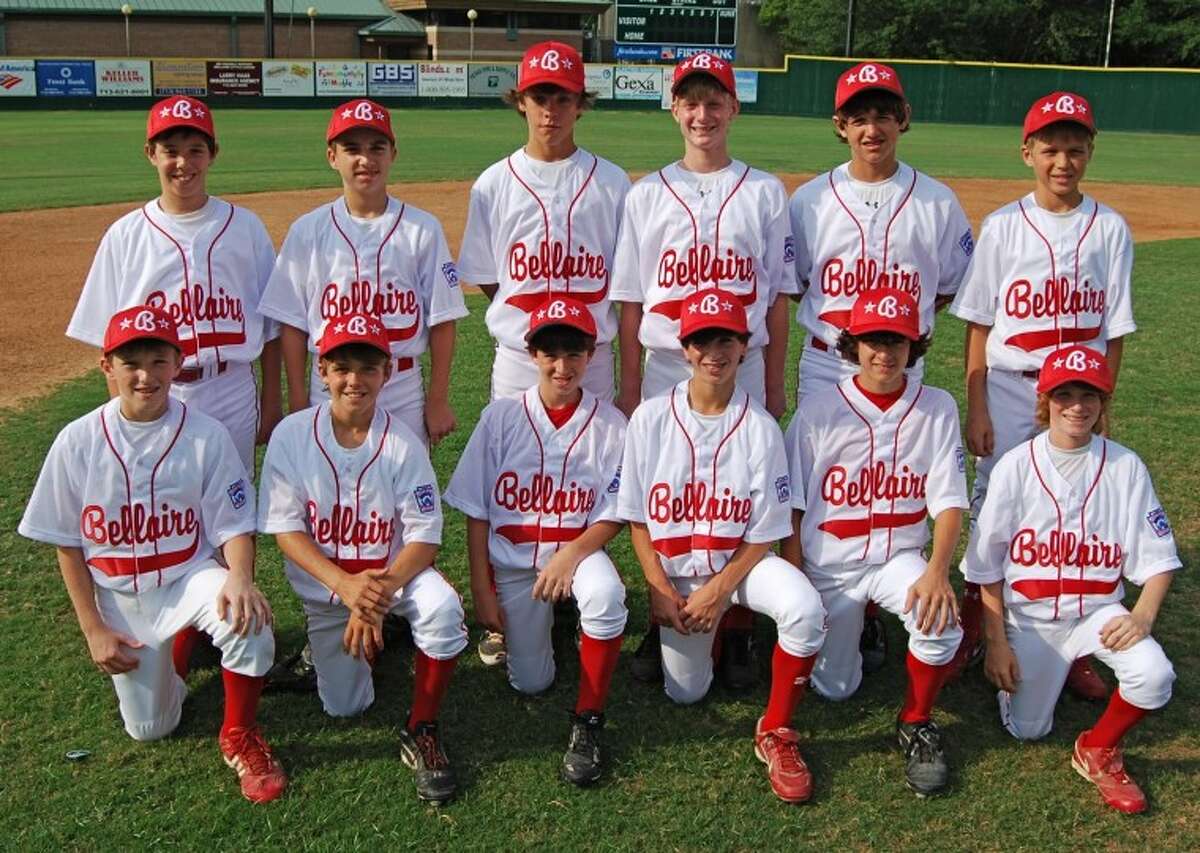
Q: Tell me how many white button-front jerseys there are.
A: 12